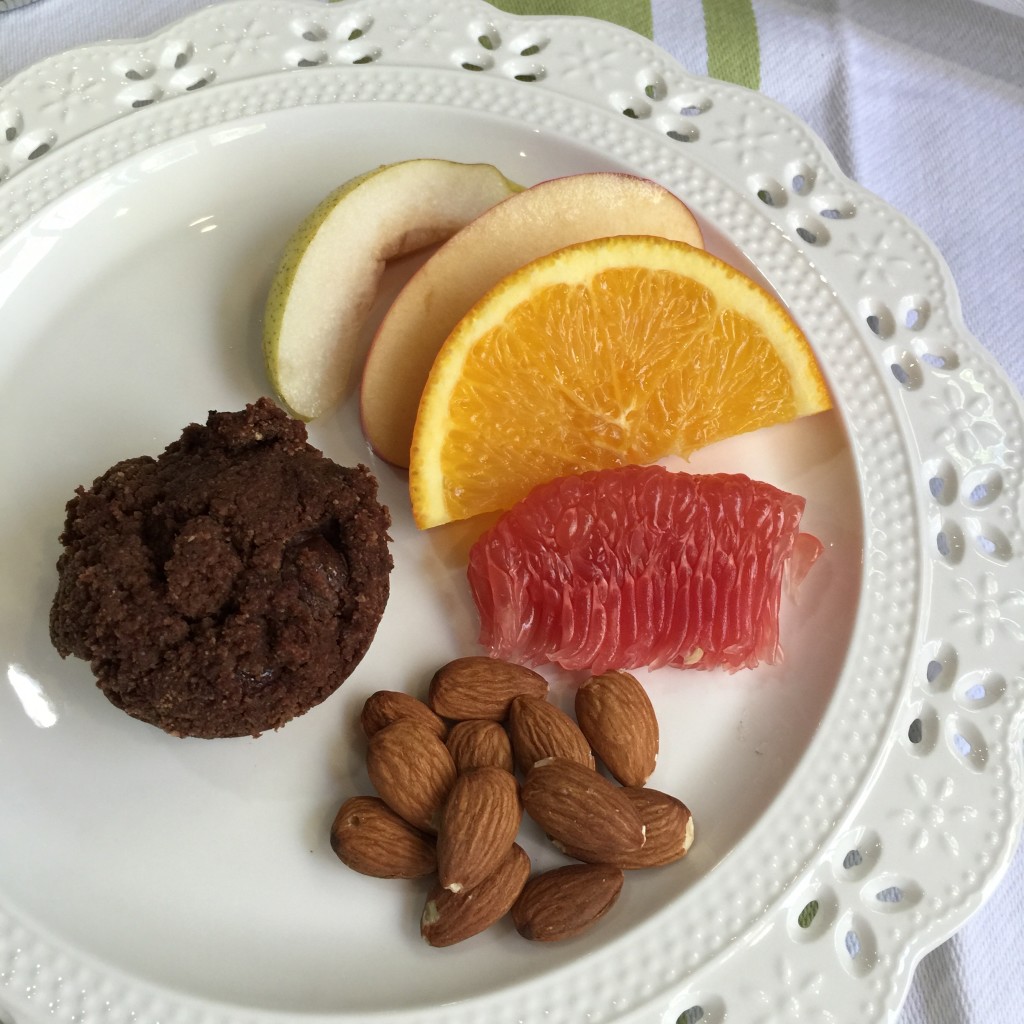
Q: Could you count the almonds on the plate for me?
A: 12